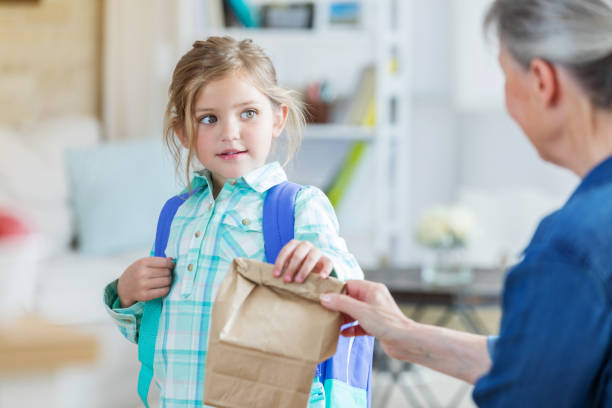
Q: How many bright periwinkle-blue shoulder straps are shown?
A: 2